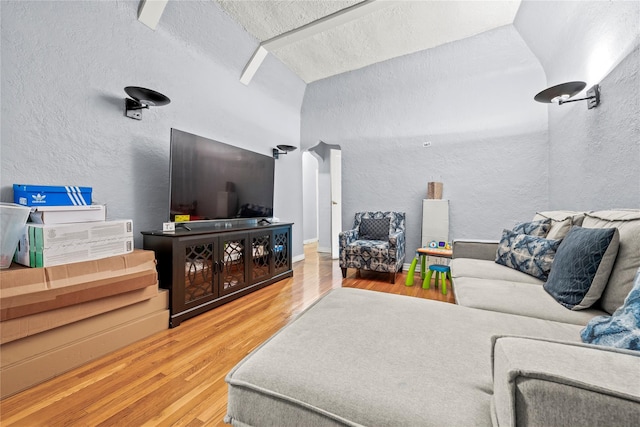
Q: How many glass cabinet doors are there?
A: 4